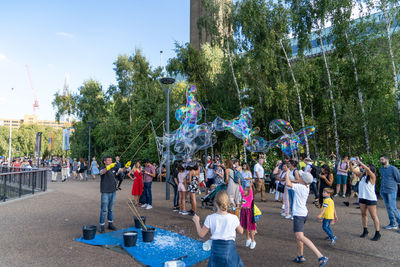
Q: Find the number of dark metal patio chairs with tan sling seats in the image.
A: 0